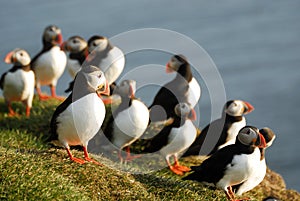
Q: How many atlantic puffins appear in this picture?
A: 11